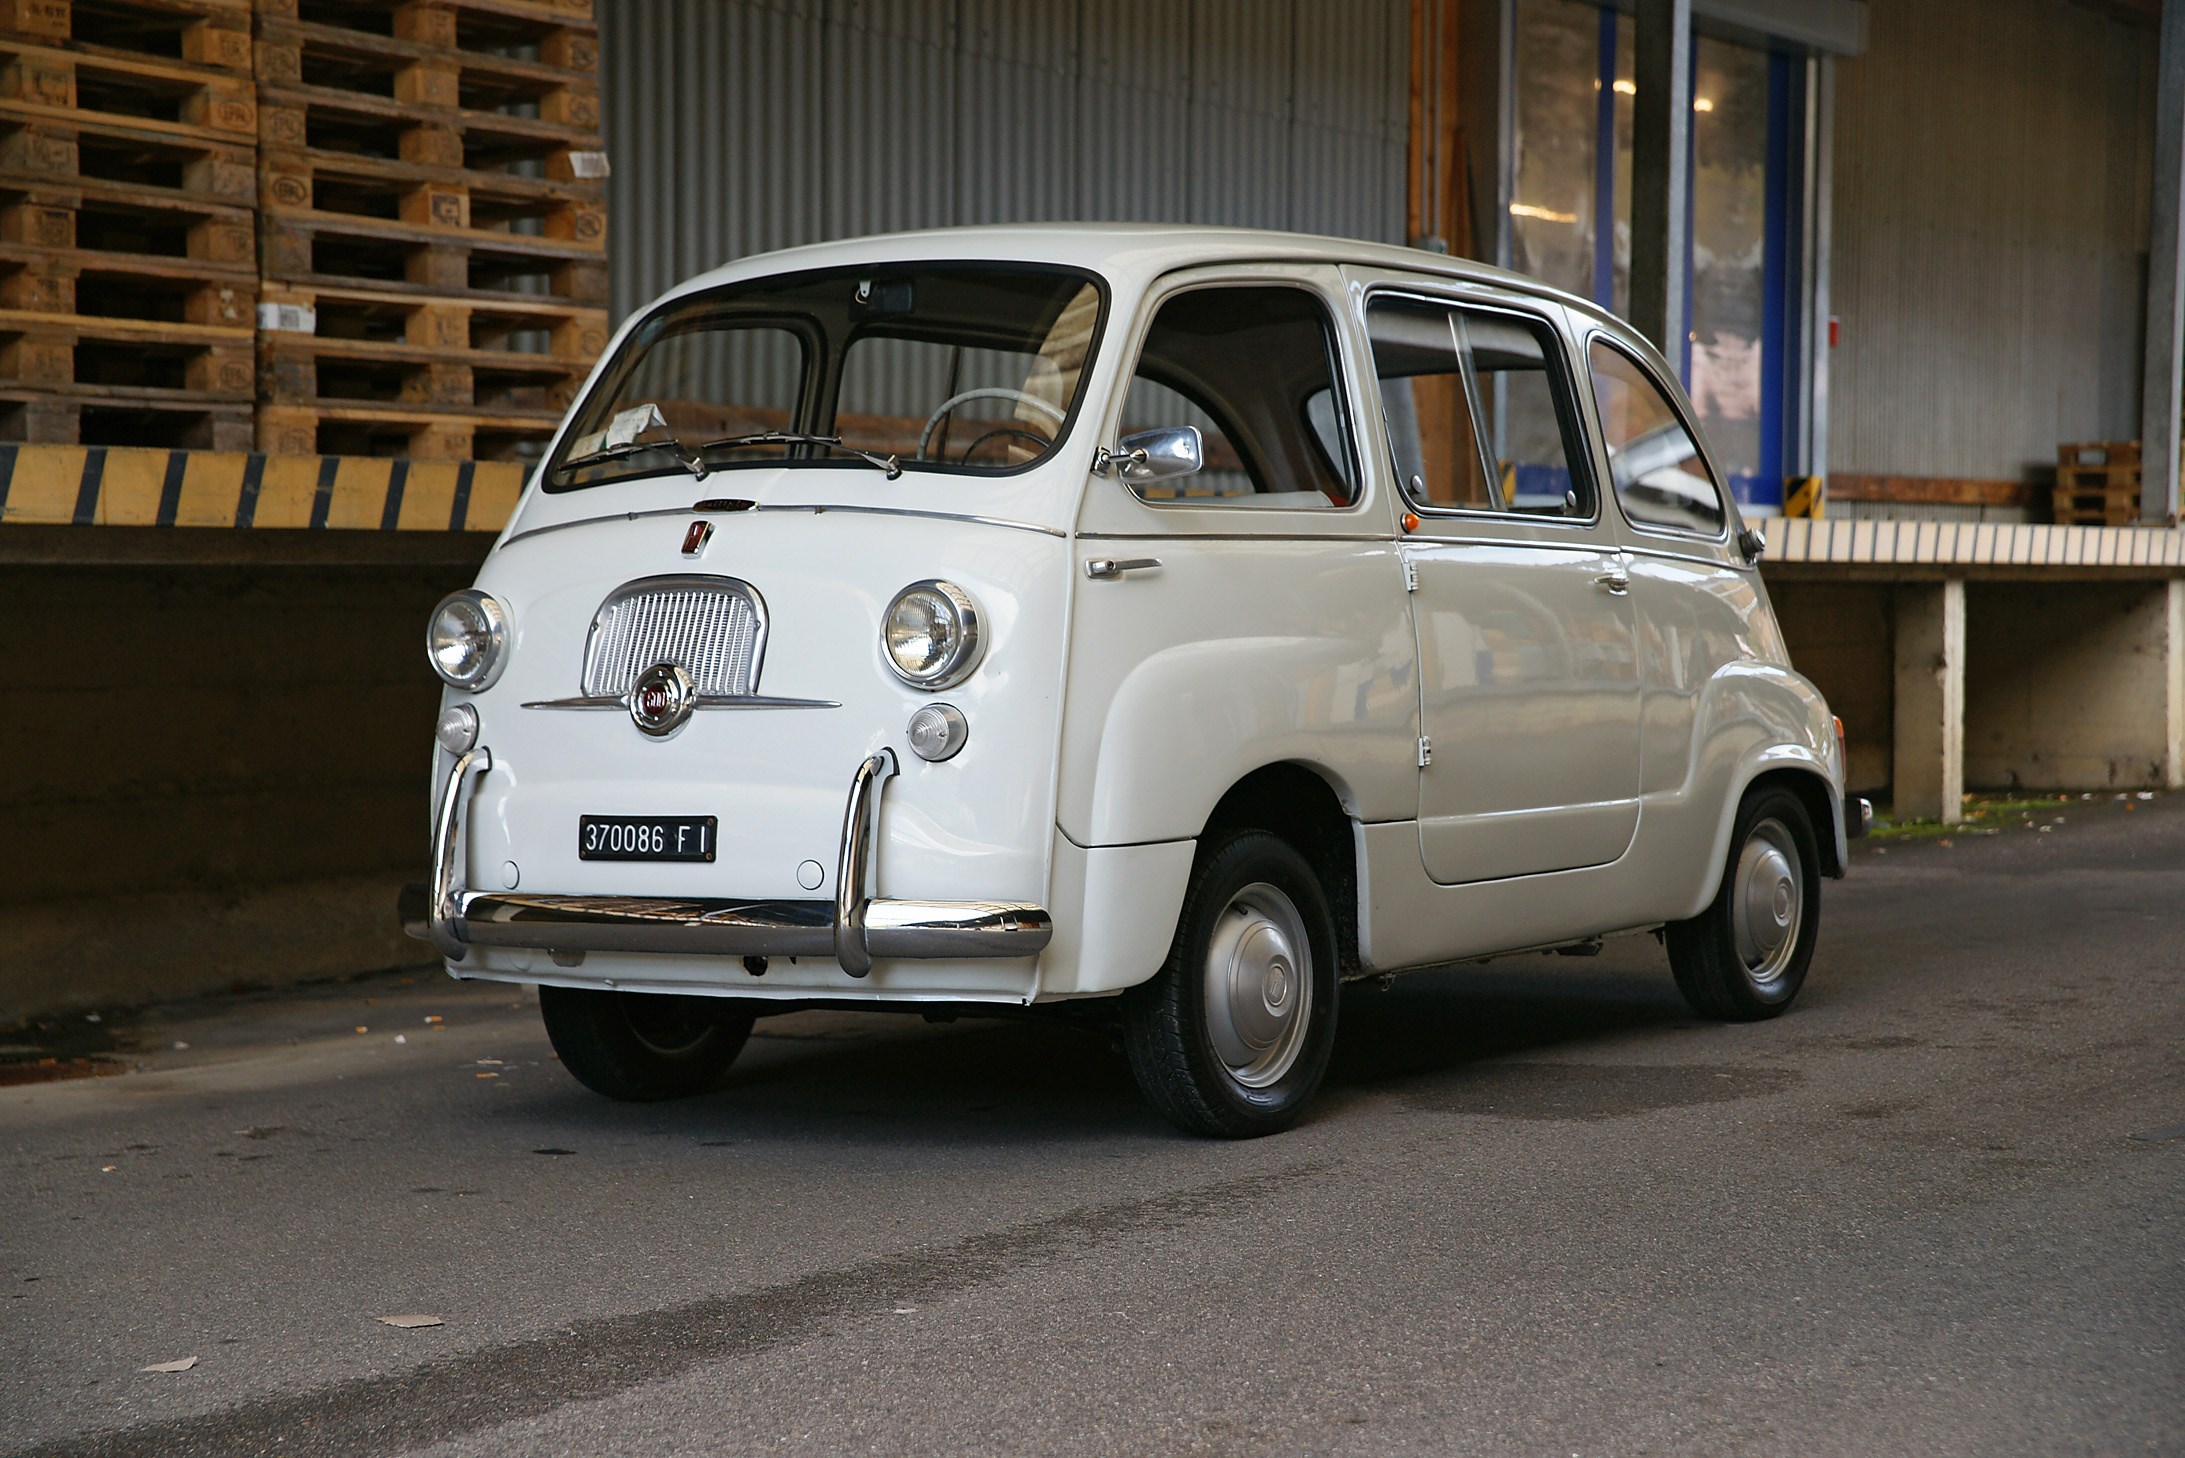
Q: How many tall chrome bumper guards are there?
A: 2